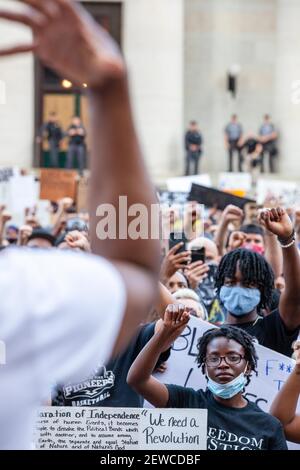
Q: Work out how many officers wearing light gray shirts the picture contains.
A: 2